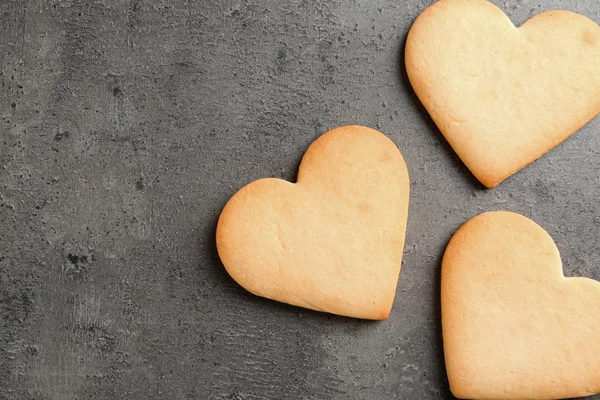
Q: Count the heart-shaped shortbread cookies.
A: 3